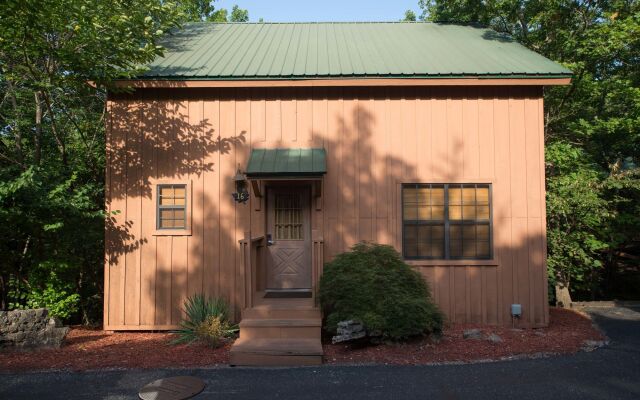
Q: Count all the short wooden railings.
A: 2